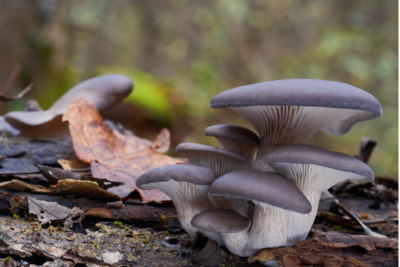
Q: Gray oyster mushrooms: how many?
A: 8